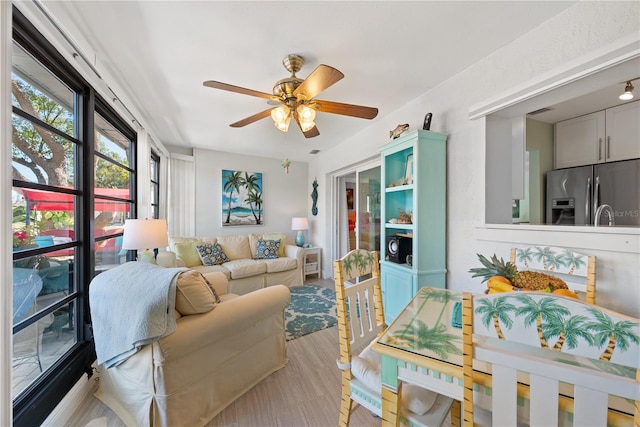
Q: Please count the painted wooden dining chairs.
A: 3